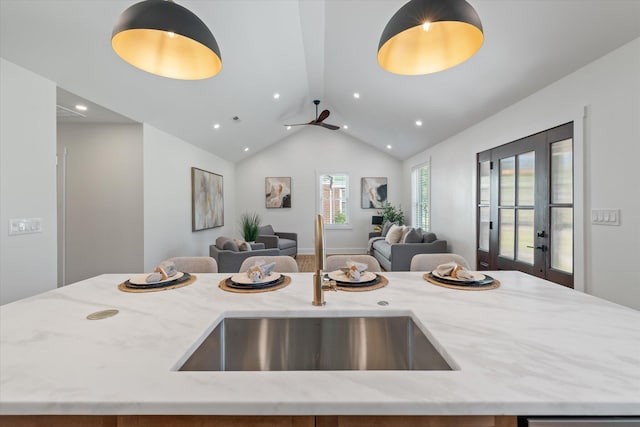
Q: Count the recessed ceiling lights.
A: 9